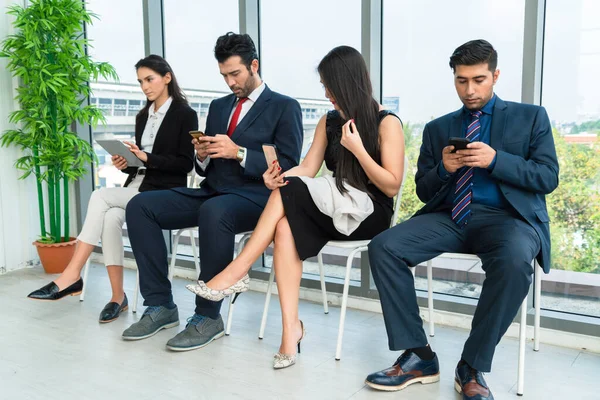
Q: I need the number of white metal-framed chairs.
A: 4